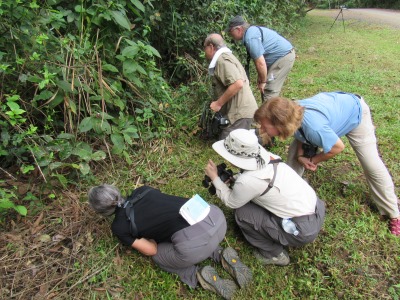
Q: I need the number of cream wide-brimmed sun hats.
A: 1